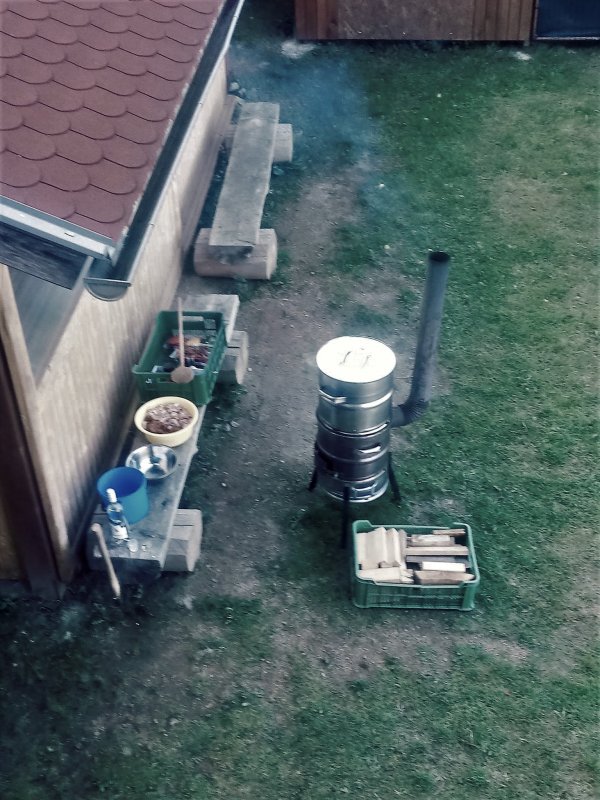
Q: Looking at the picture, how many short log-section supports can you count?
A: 4